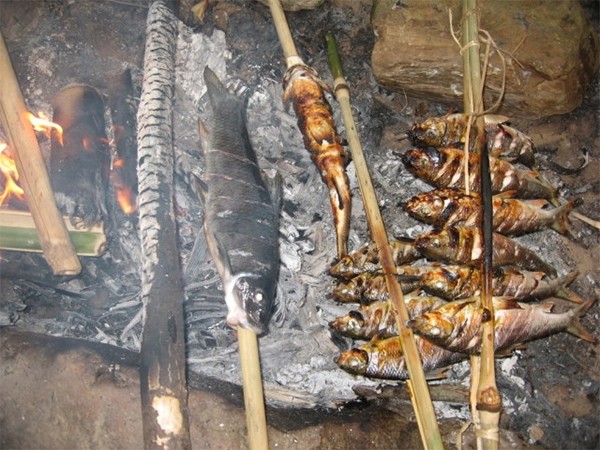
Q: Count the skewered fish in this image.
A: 12